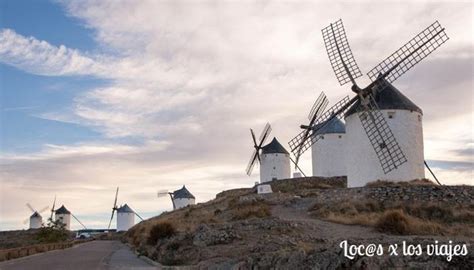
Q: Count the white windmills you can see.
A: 7